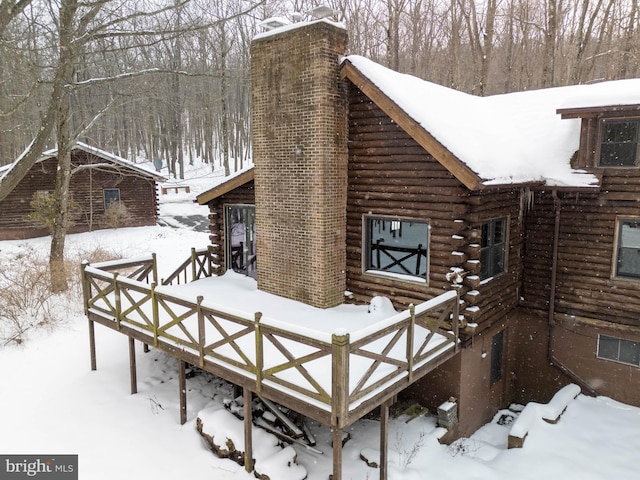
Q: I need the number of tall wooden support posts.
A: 6